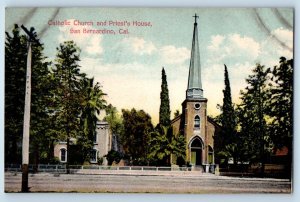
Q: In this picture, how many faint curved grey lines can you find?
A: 4